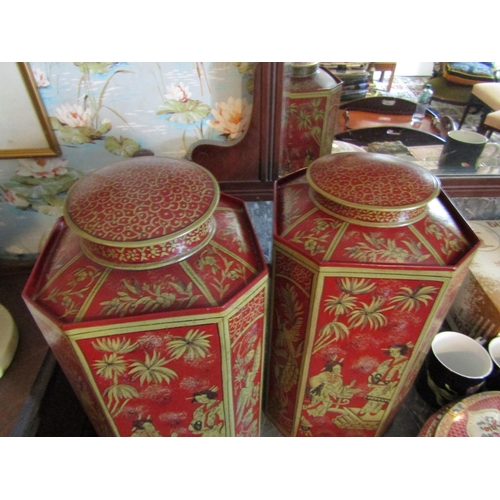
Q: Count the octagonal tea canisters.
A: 2